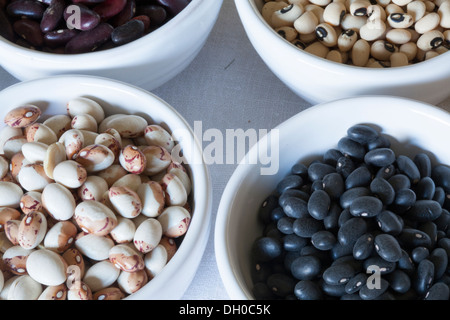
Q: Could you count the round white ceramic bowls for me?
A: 4